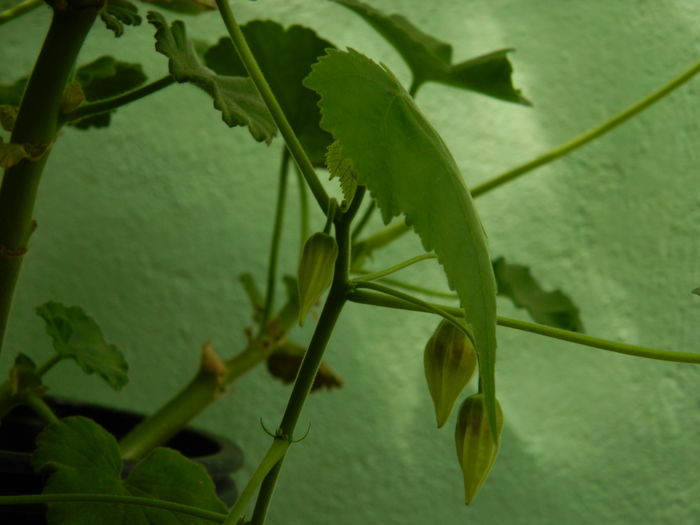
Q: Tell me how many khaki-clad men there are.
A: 0